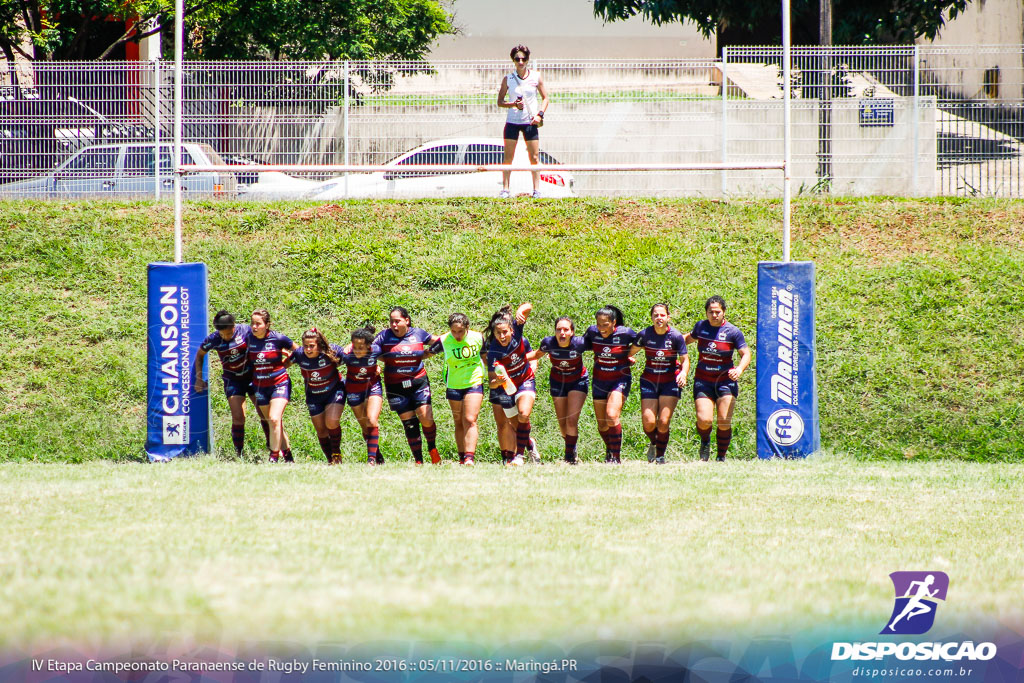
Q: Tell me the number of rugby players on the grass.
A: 11